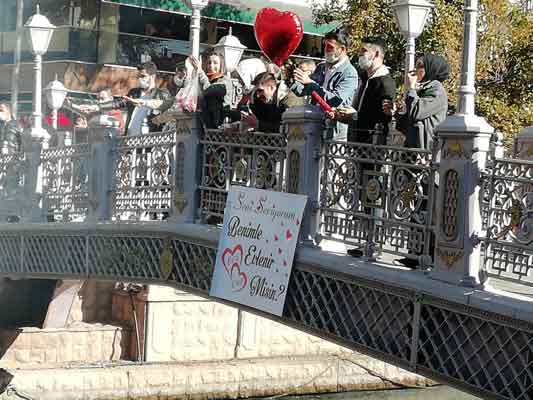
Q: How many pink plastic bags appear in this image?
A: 1